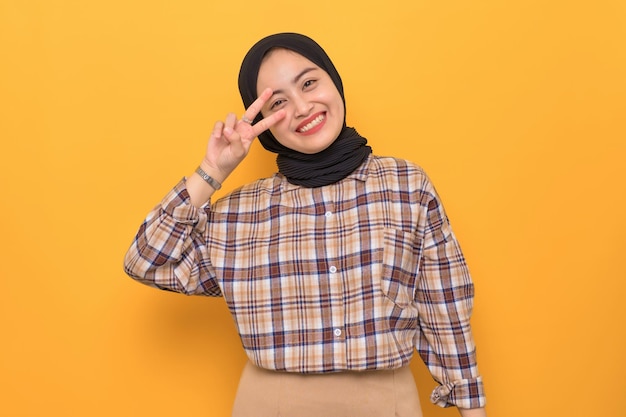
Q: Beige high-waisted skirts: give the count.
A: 1